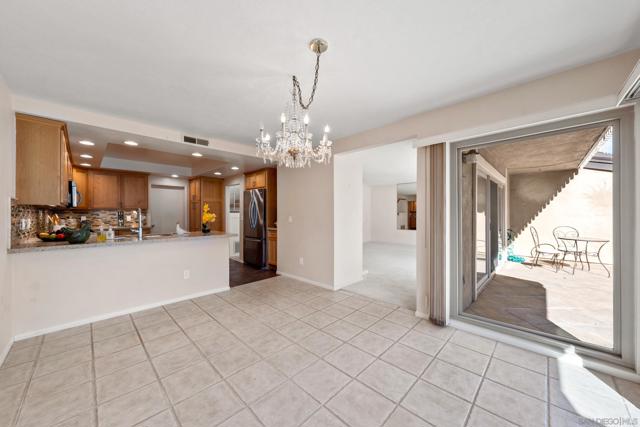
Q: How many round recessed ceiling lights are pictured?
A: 8